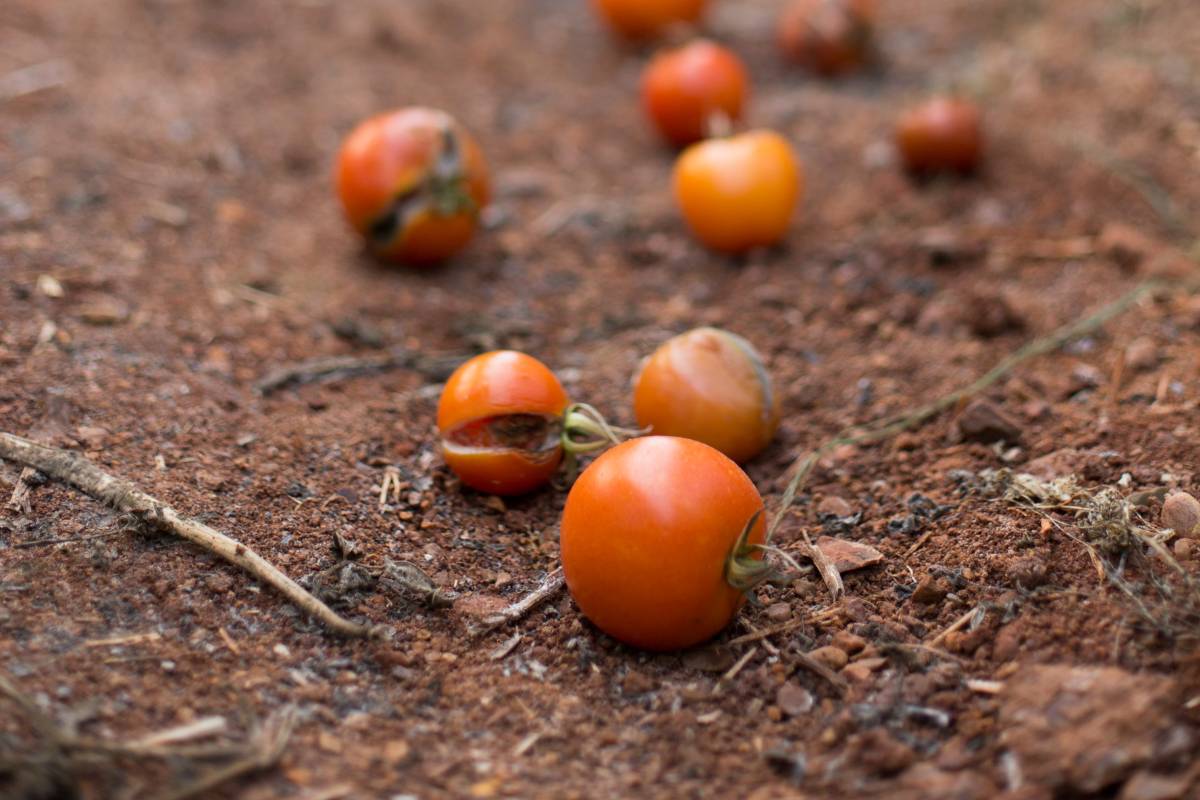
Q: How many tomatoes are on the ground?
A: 9